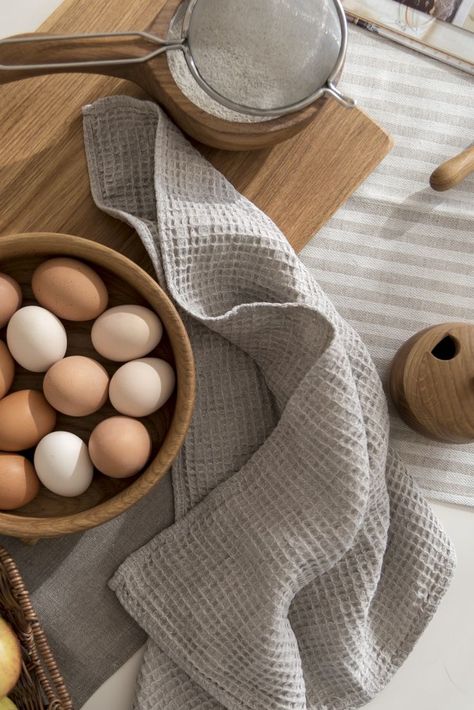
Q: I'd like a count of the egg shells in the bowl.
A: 11